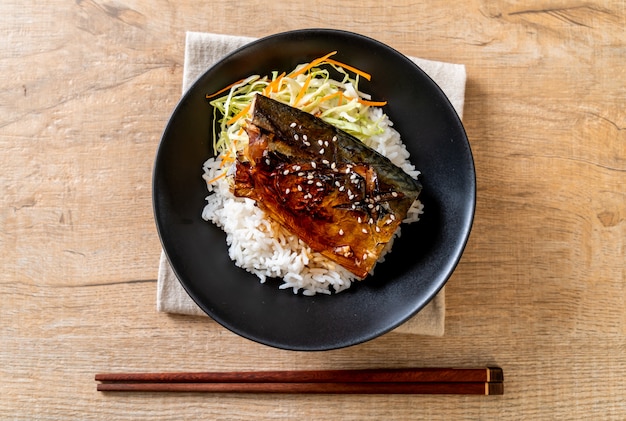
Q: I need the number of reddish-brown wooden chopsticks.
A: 2